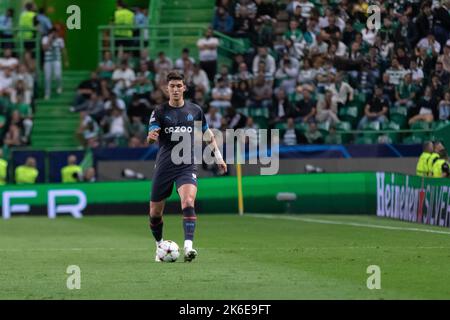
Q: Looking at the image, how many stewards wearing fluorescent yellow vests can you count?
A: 8